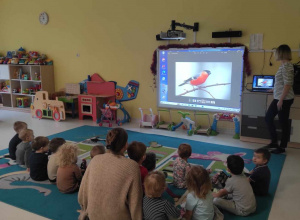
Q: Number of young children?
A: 13